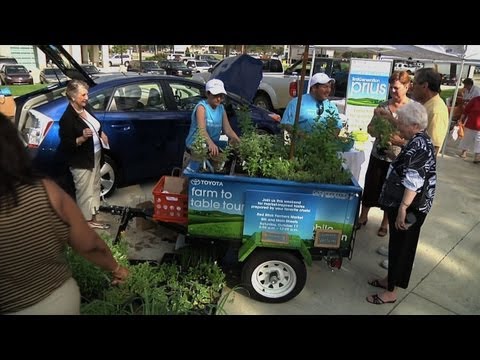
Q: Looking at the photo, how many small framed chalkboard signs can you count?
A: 2